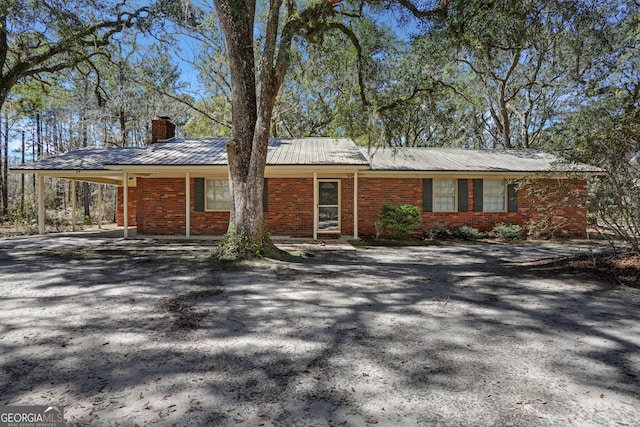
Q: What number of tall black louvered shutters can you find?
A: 6